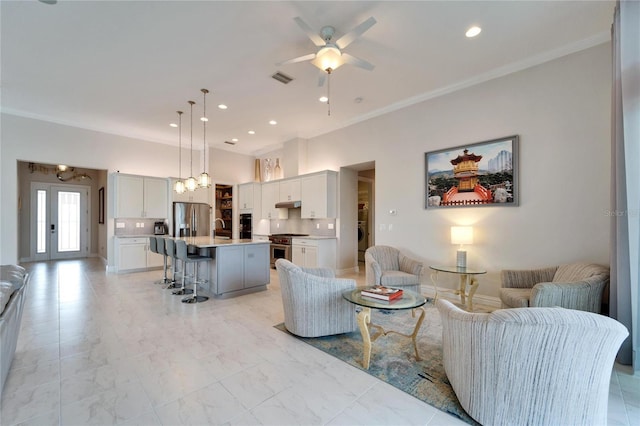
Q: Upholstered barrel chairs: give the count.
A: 4